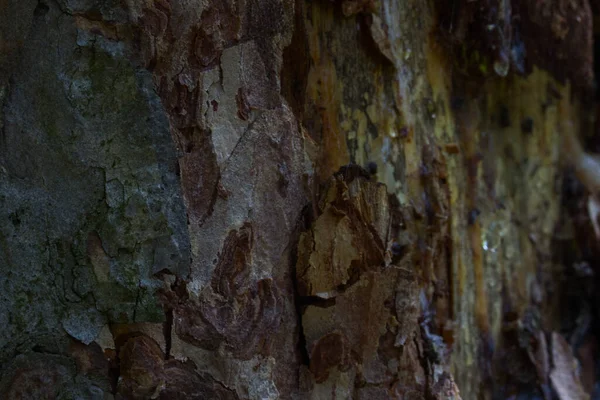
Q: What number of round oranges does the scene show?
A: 0